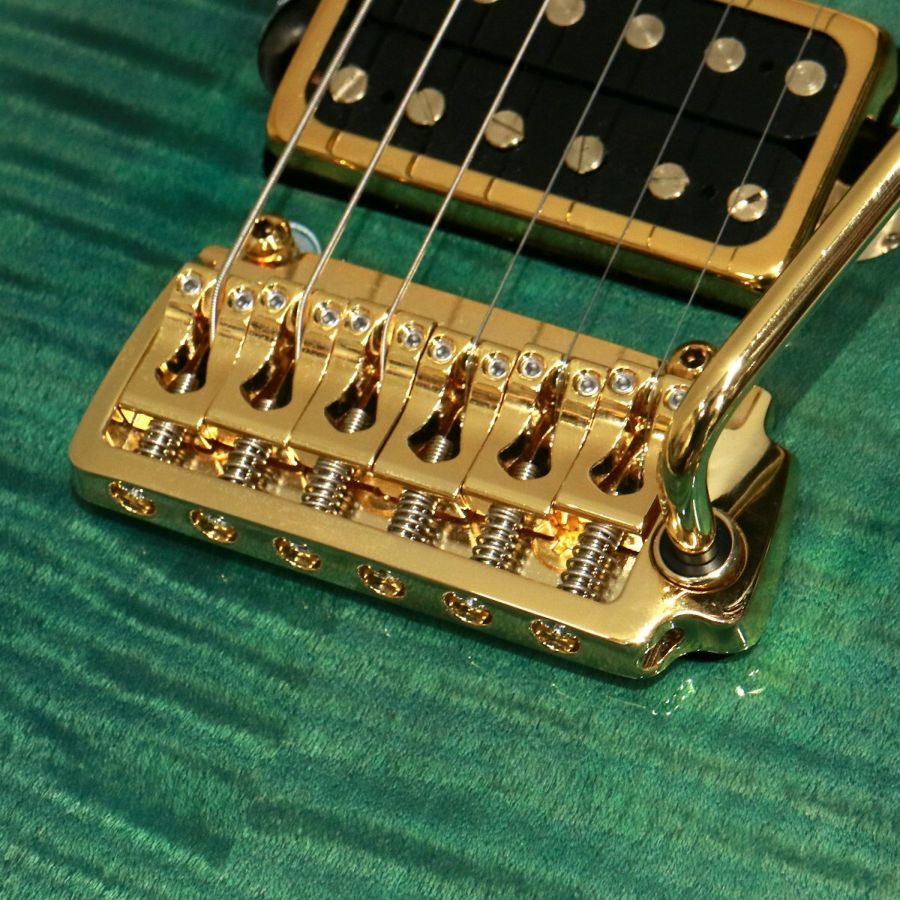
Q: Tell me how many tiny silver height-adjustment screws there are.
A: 12